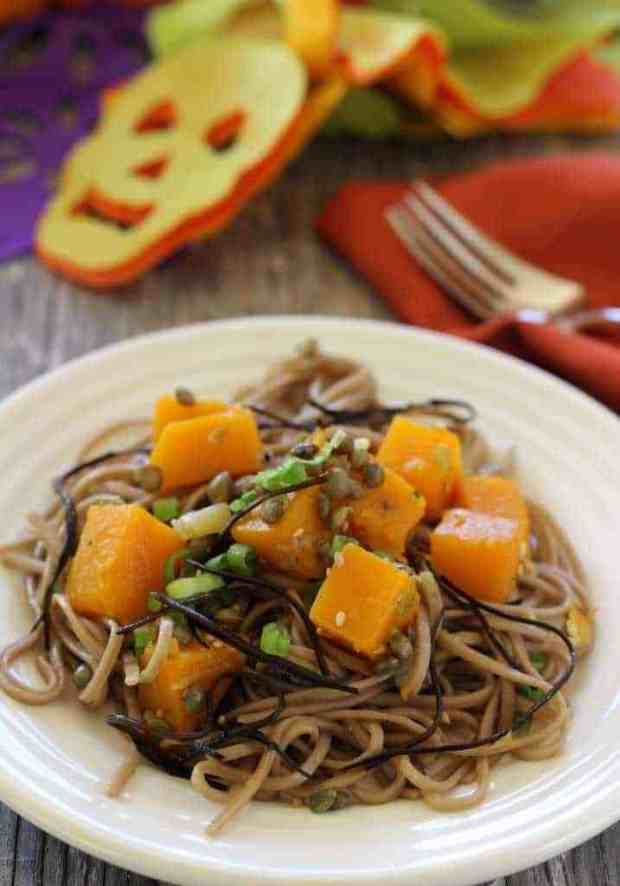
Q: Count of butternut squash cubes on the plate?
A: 10